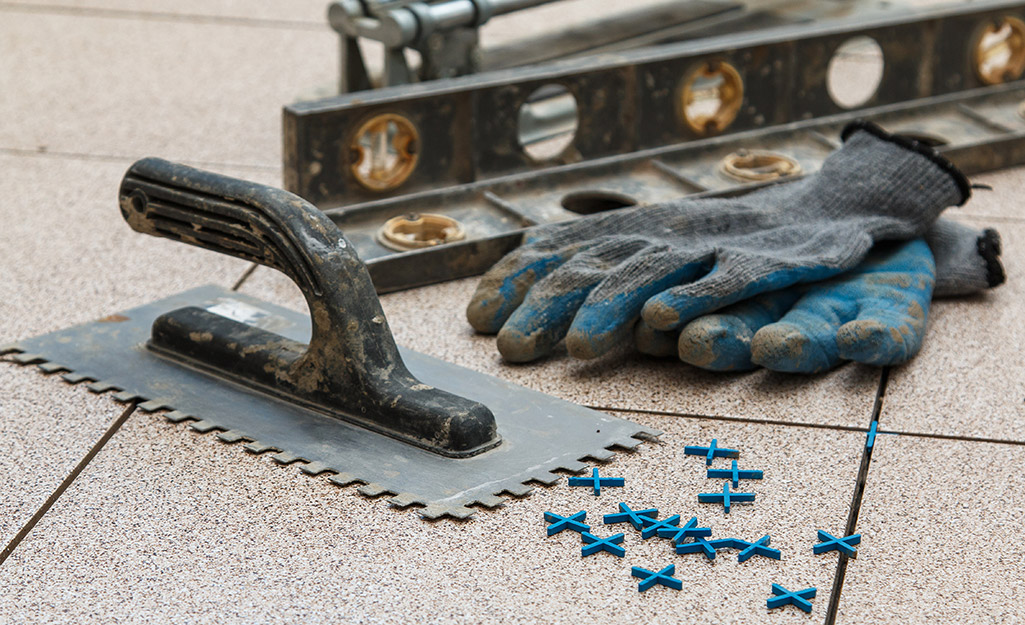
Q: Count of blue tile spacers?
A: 15